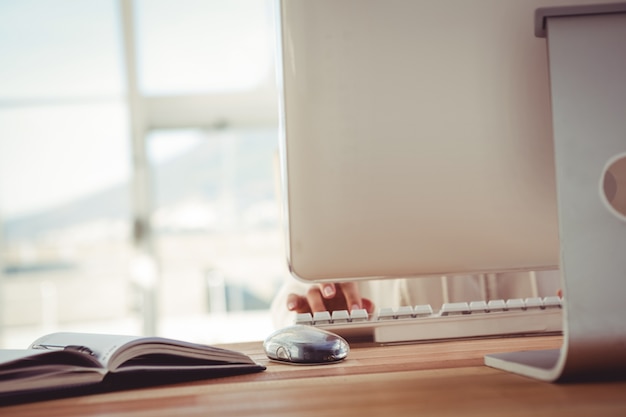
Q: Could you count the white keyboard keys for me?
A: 13